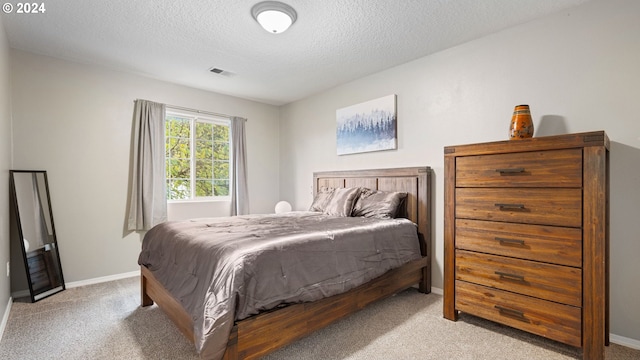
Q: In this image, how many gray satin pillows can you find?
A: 3